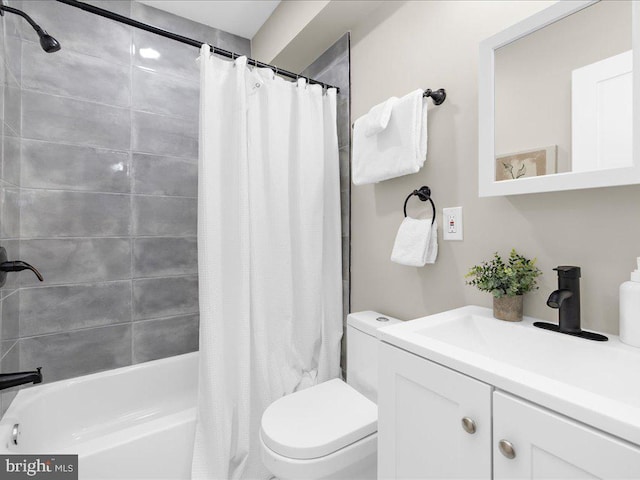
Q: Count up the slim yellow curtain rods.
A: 0